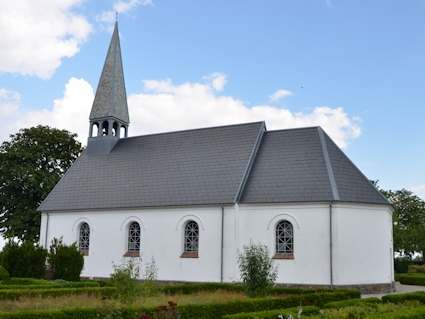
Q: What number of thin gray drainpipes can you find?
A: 3